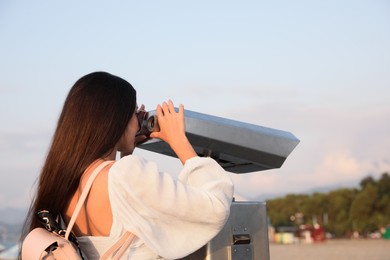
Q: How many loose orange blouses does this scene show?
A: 0